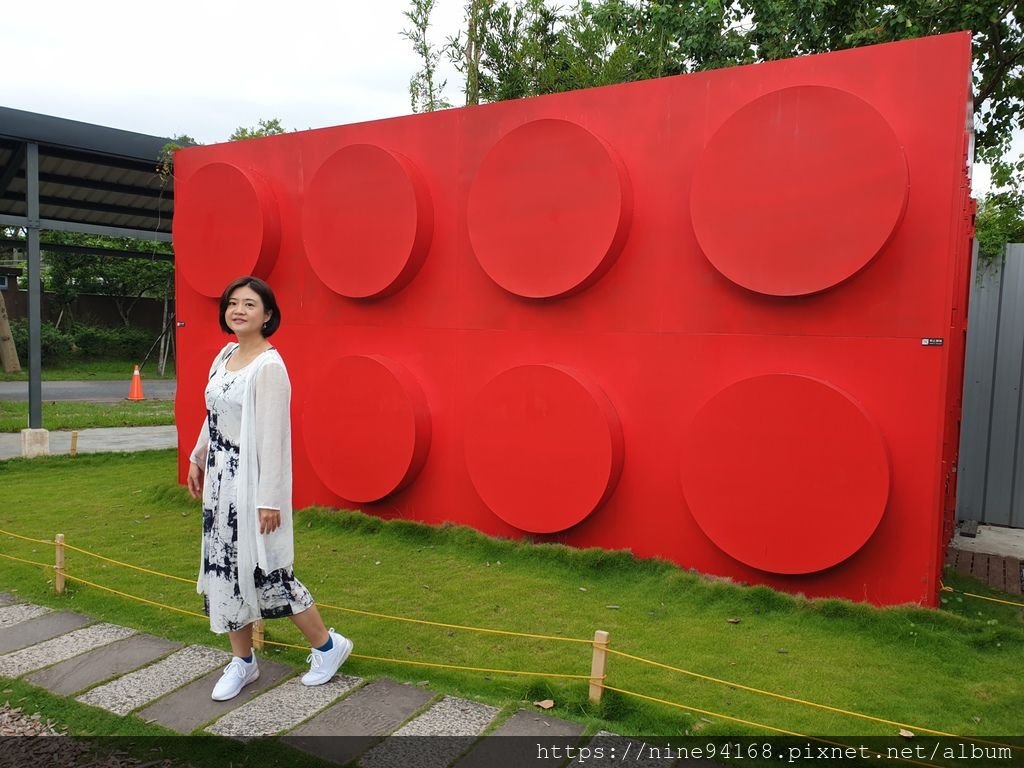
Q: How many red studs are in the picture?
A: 8